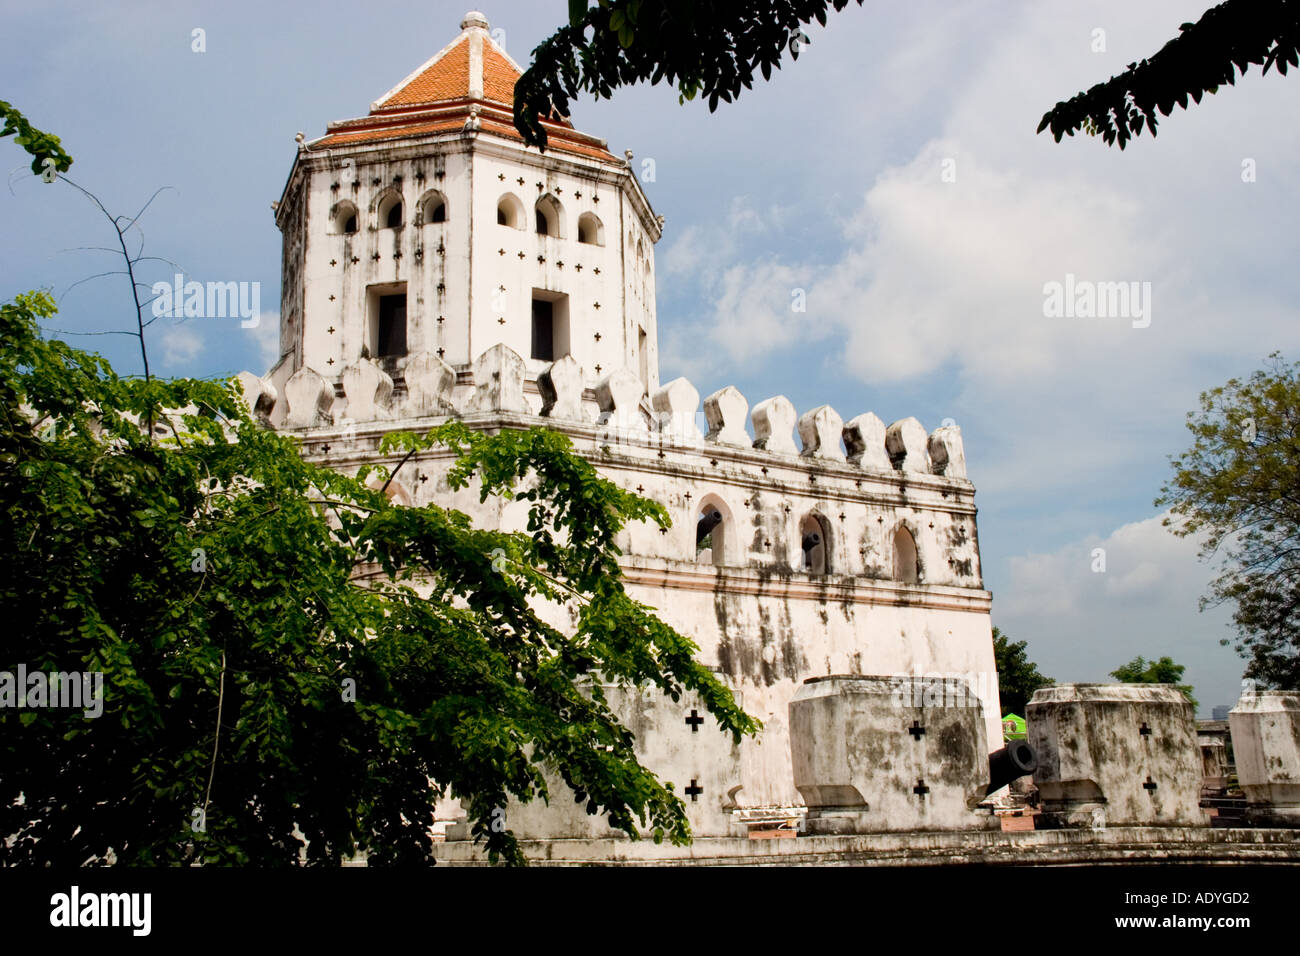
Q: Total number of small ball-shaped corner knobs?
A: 5